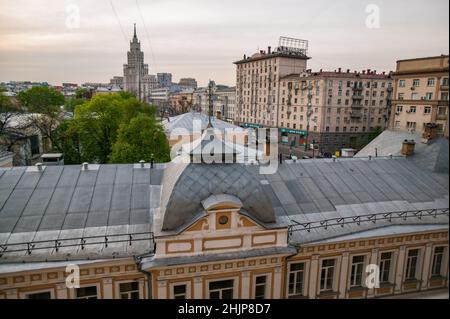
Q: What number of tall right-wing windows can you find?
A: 6